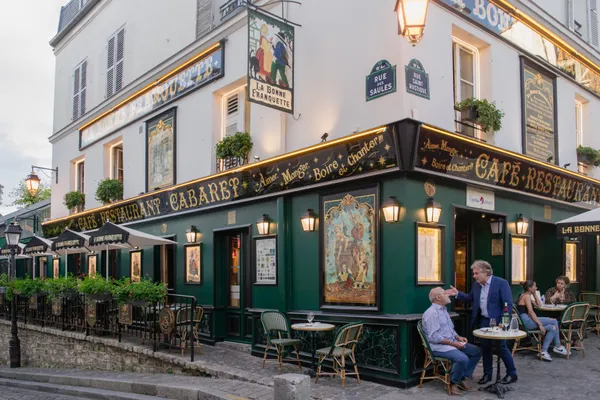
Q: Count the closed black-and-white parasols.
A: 0